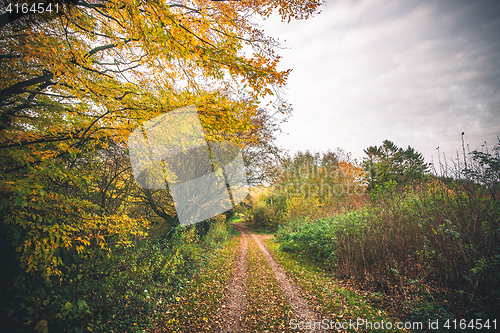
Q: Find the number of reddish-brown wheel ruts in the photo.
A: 2